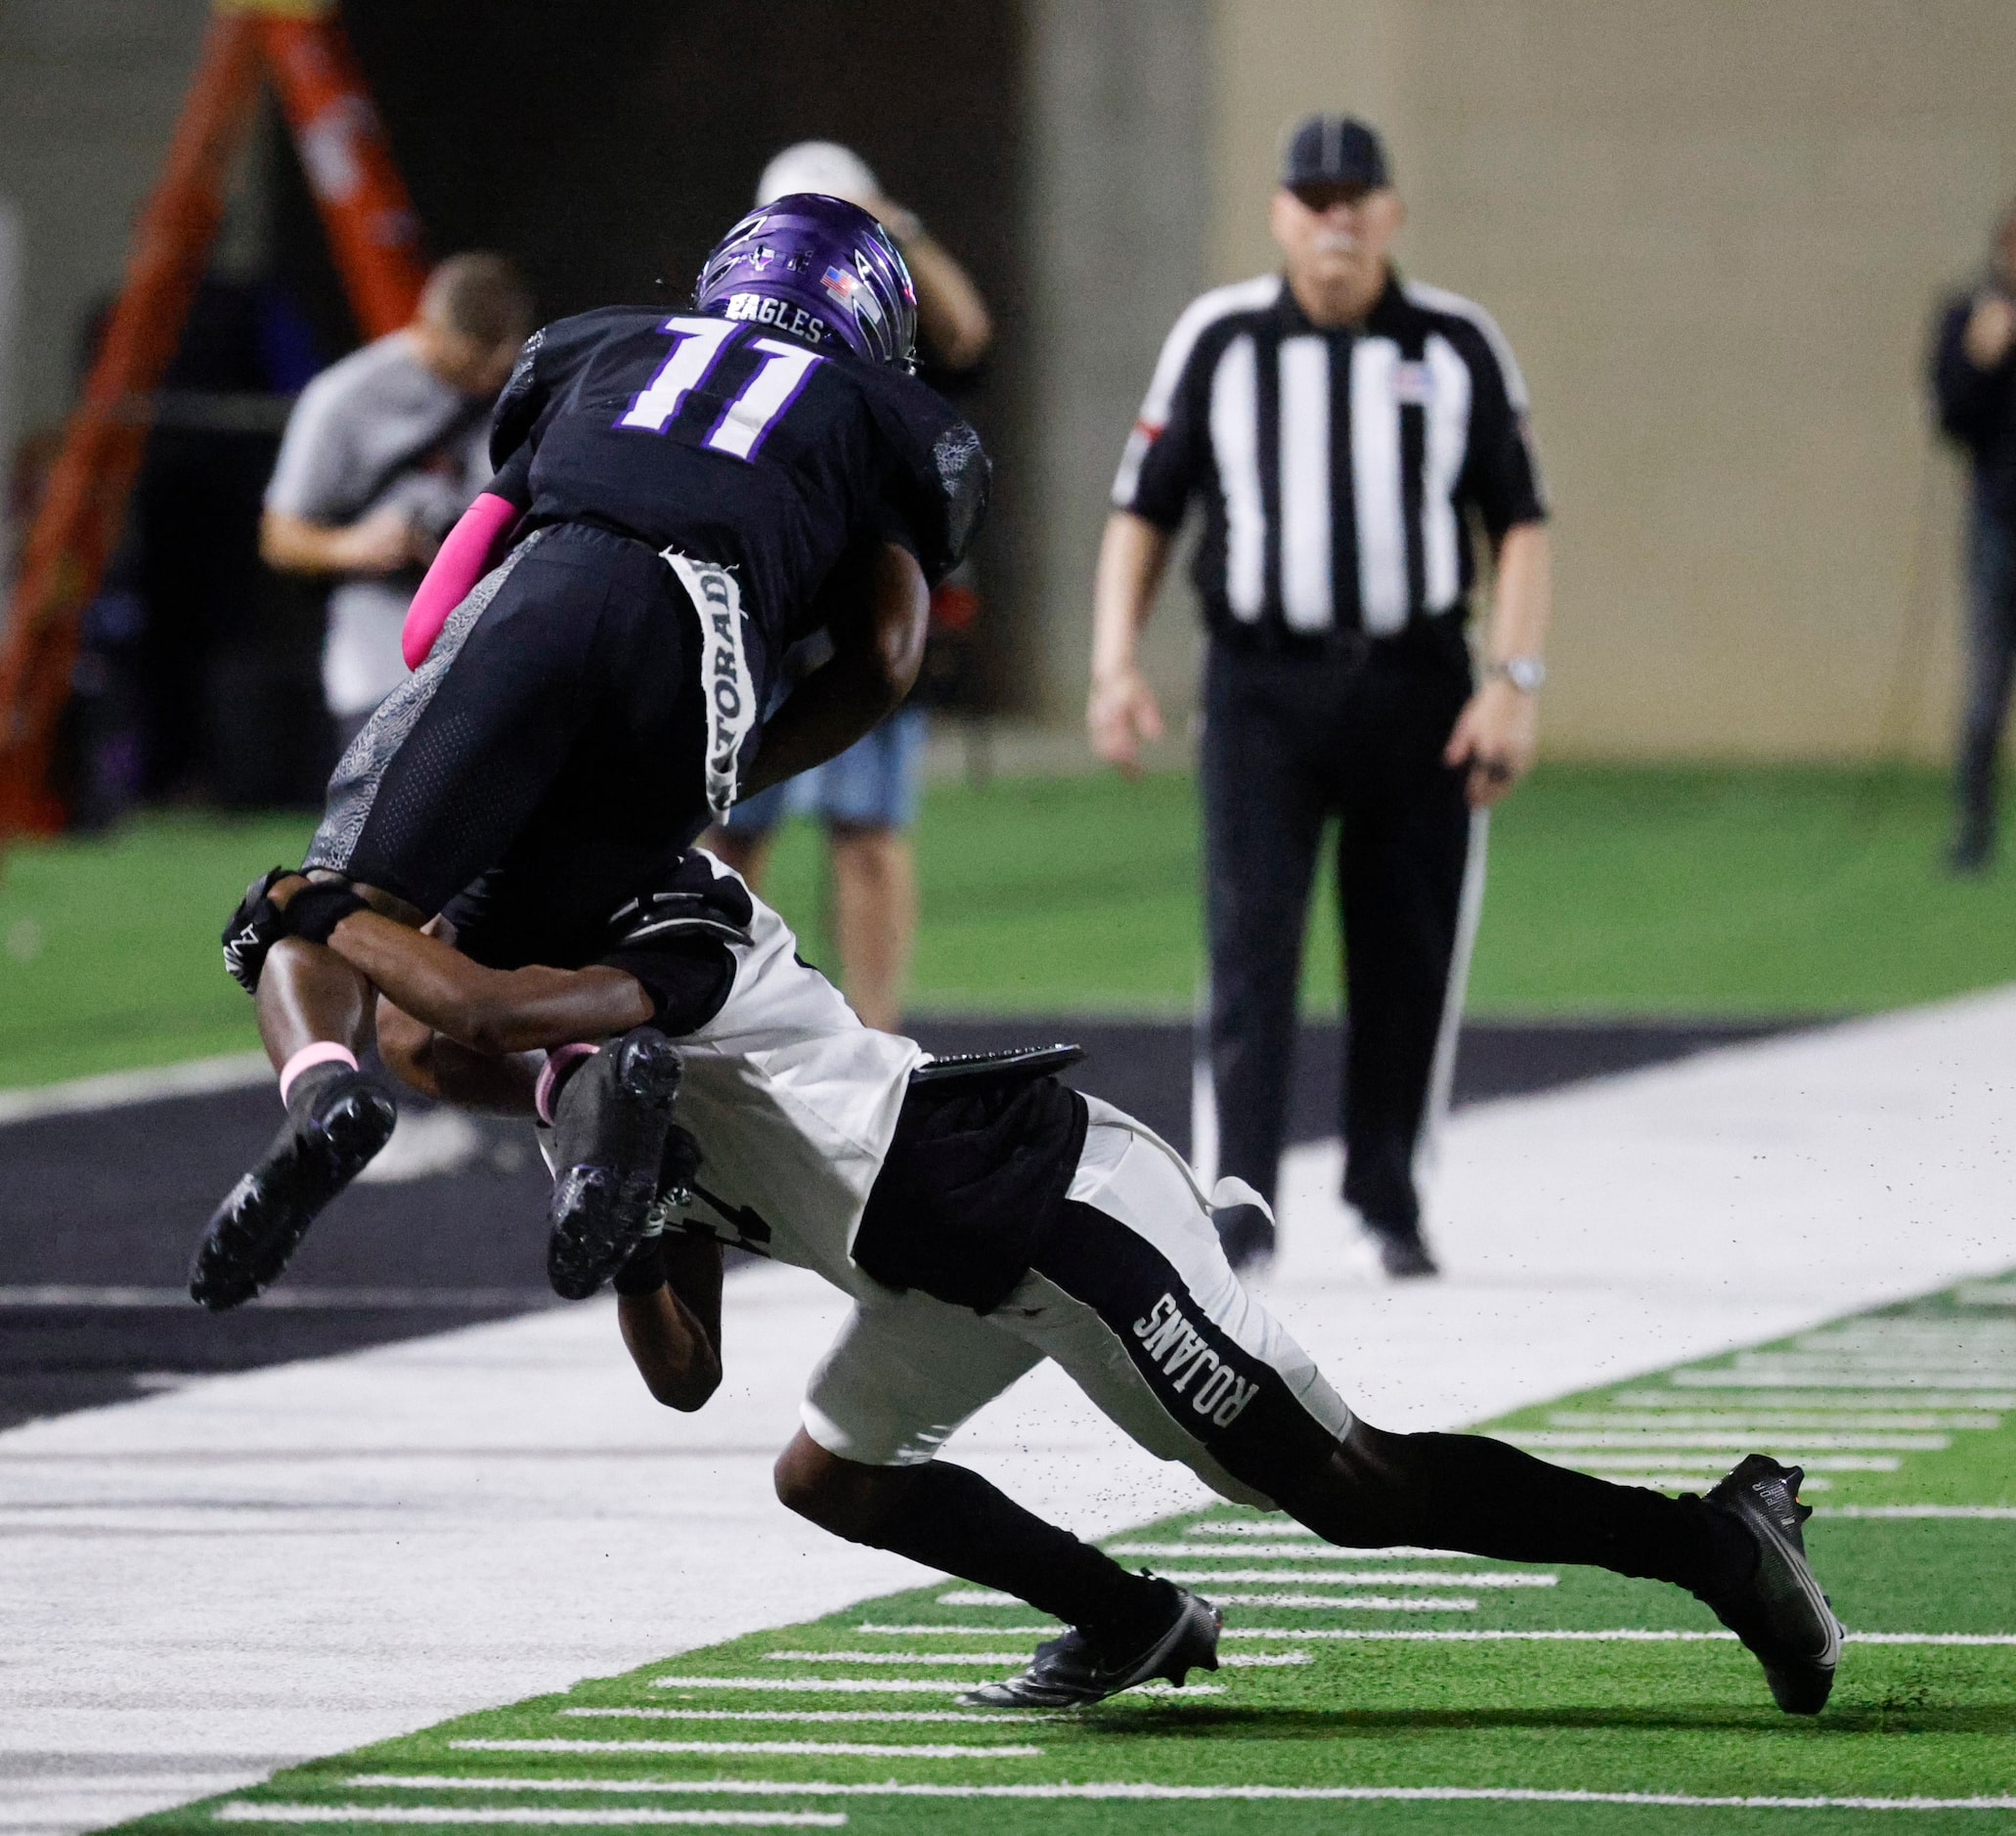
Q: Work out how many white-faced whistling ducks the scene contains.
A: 0